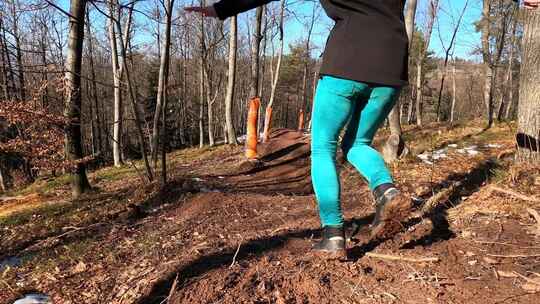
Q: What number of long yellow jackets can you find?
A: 0